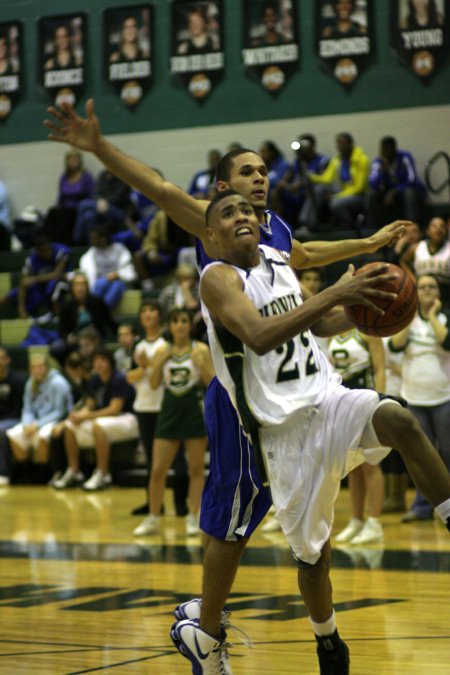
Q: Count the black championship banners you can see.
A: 7